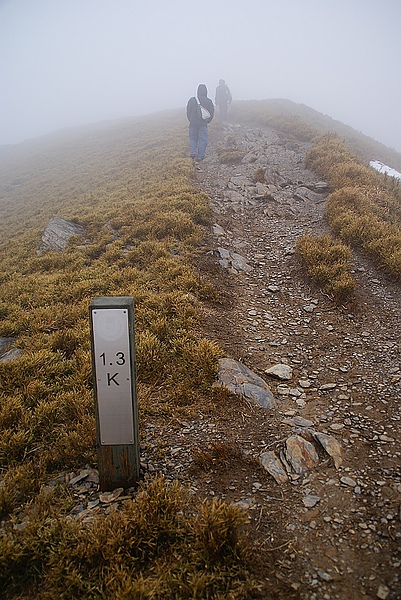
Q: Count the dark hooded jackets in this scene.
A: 1